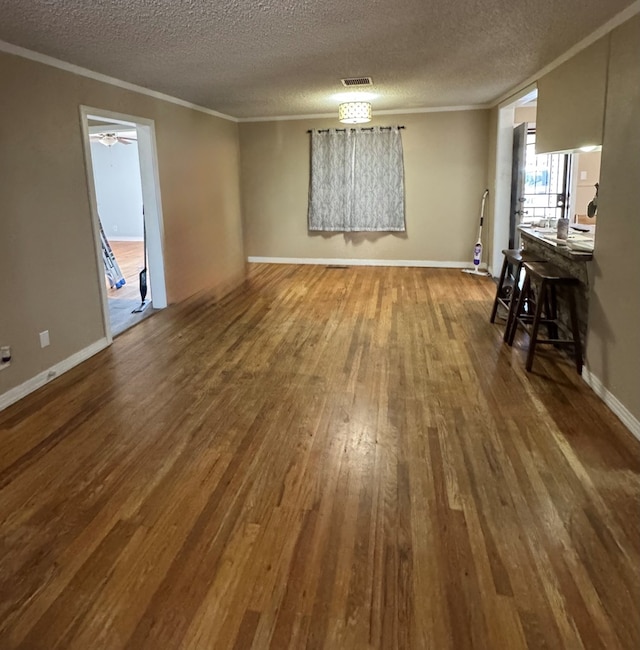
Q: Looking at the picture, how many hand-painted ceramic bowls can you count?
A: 0